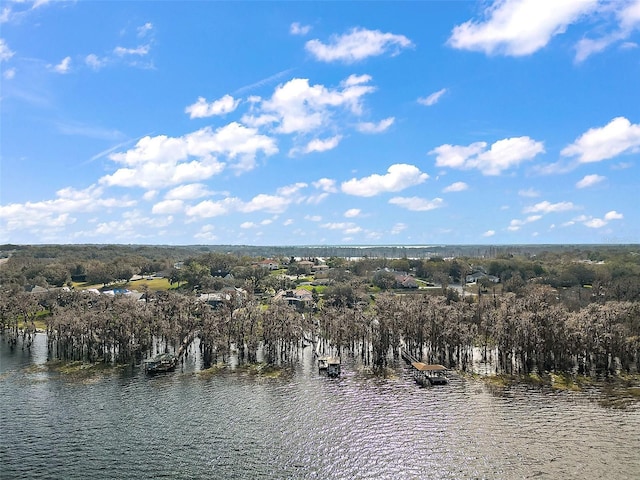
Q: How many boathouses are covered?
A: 3